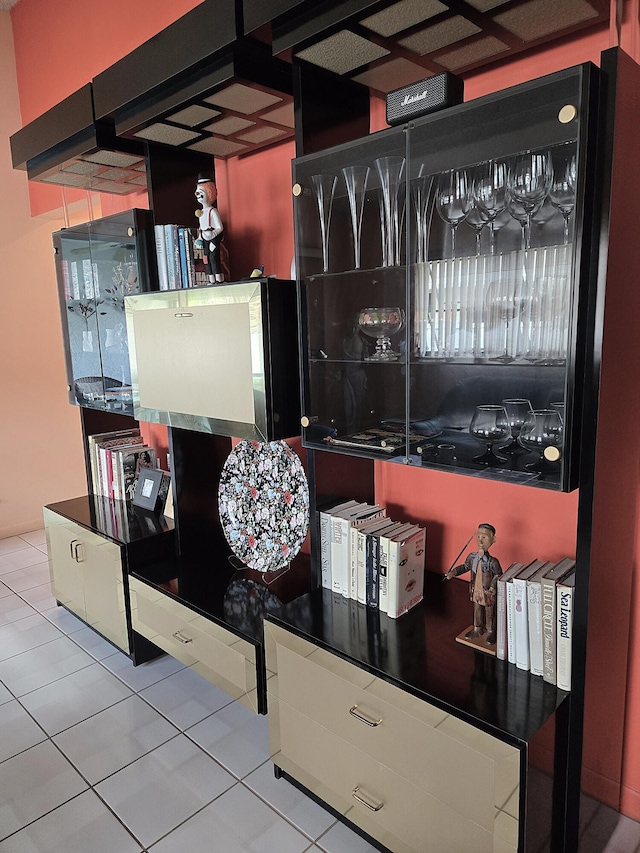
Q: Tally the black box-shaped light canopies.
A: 3